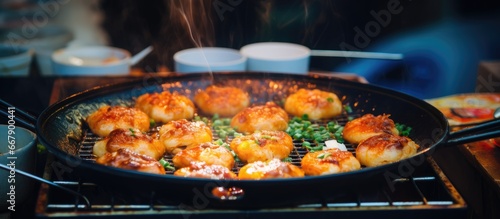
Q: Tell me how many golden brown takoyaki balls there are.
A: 15